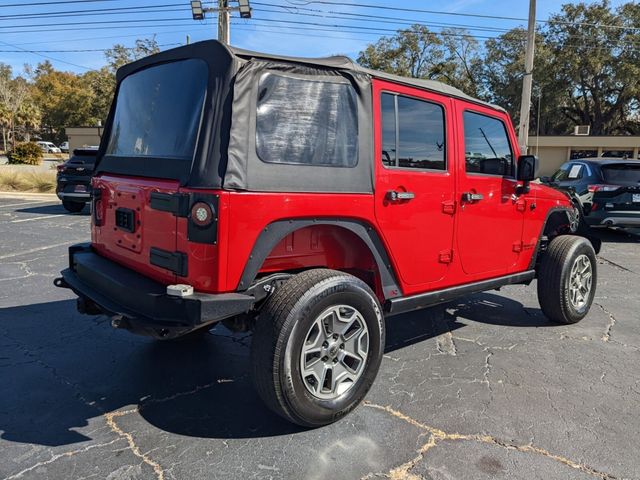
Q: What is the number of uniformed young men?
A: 0